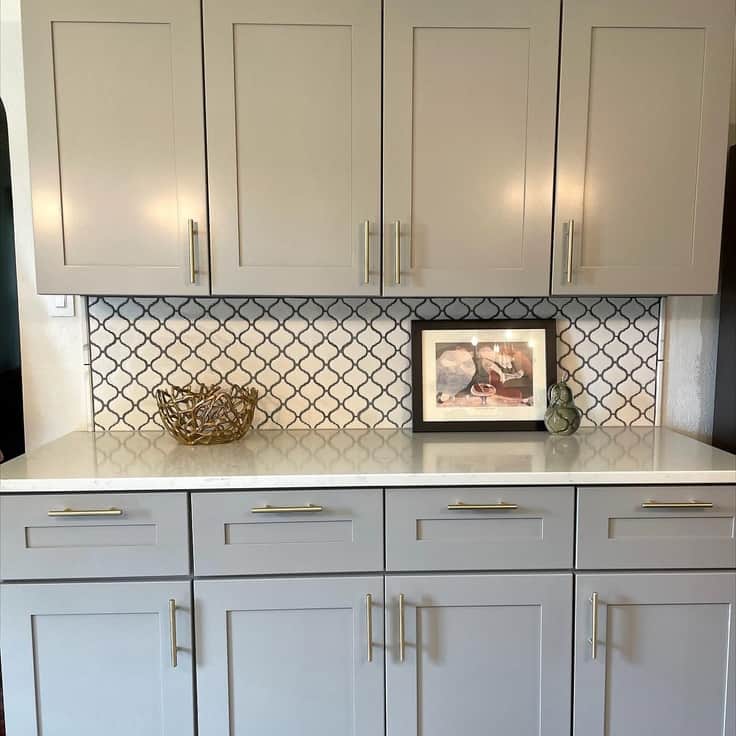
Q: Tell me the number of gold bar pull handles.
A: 12